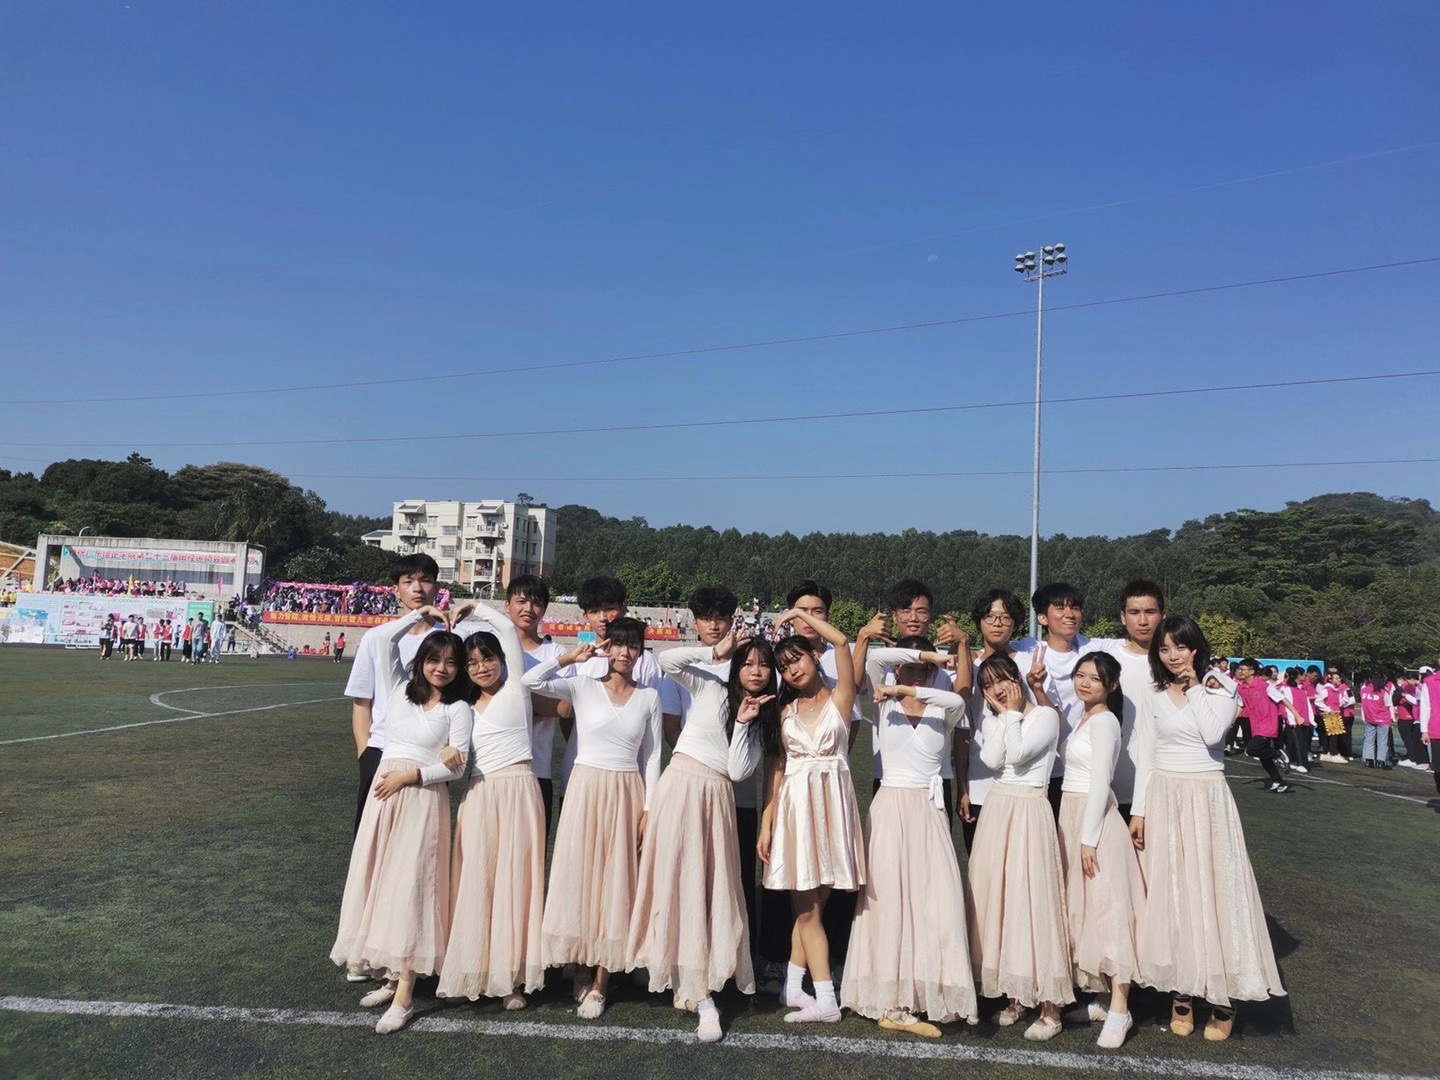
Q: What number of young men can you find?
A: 9